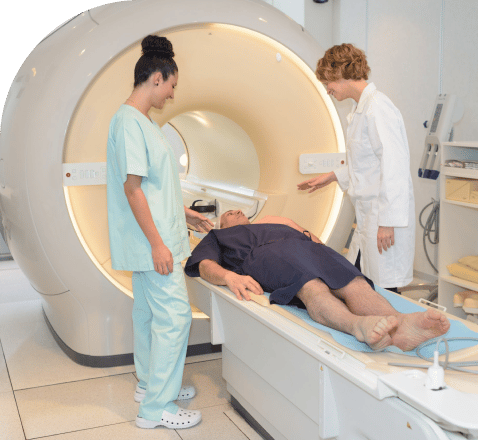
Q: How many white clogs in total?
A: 2